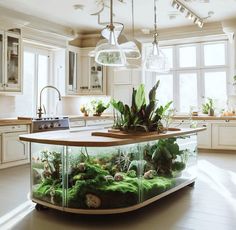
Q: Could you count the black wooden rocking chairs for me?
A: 0